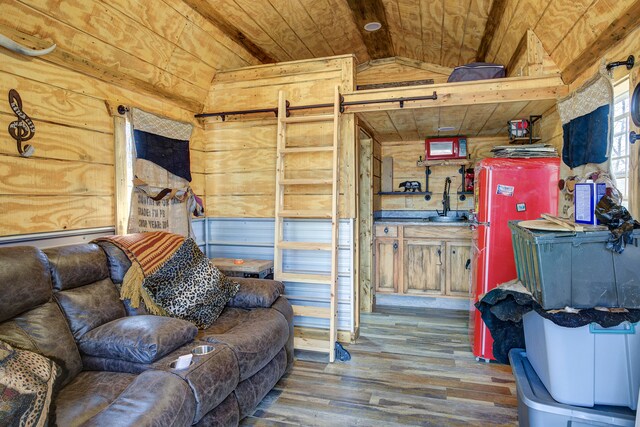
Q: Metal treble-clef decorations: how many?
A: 1